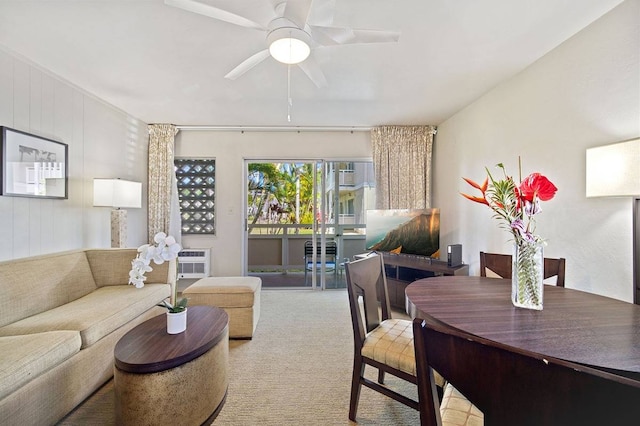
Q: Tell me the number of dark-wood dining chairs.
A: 3